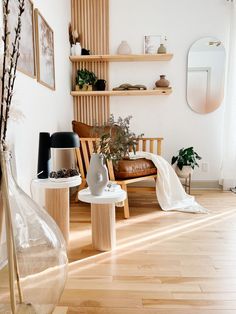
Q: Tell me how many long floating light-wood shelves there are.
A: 2